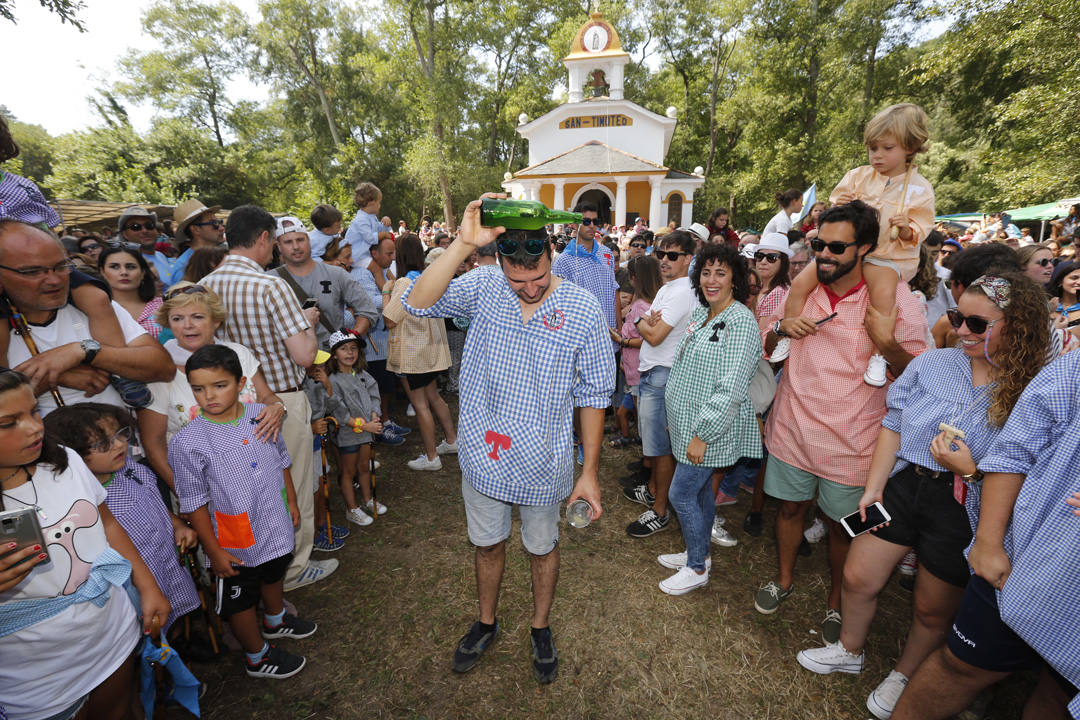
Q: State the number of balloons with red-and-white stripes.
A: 0